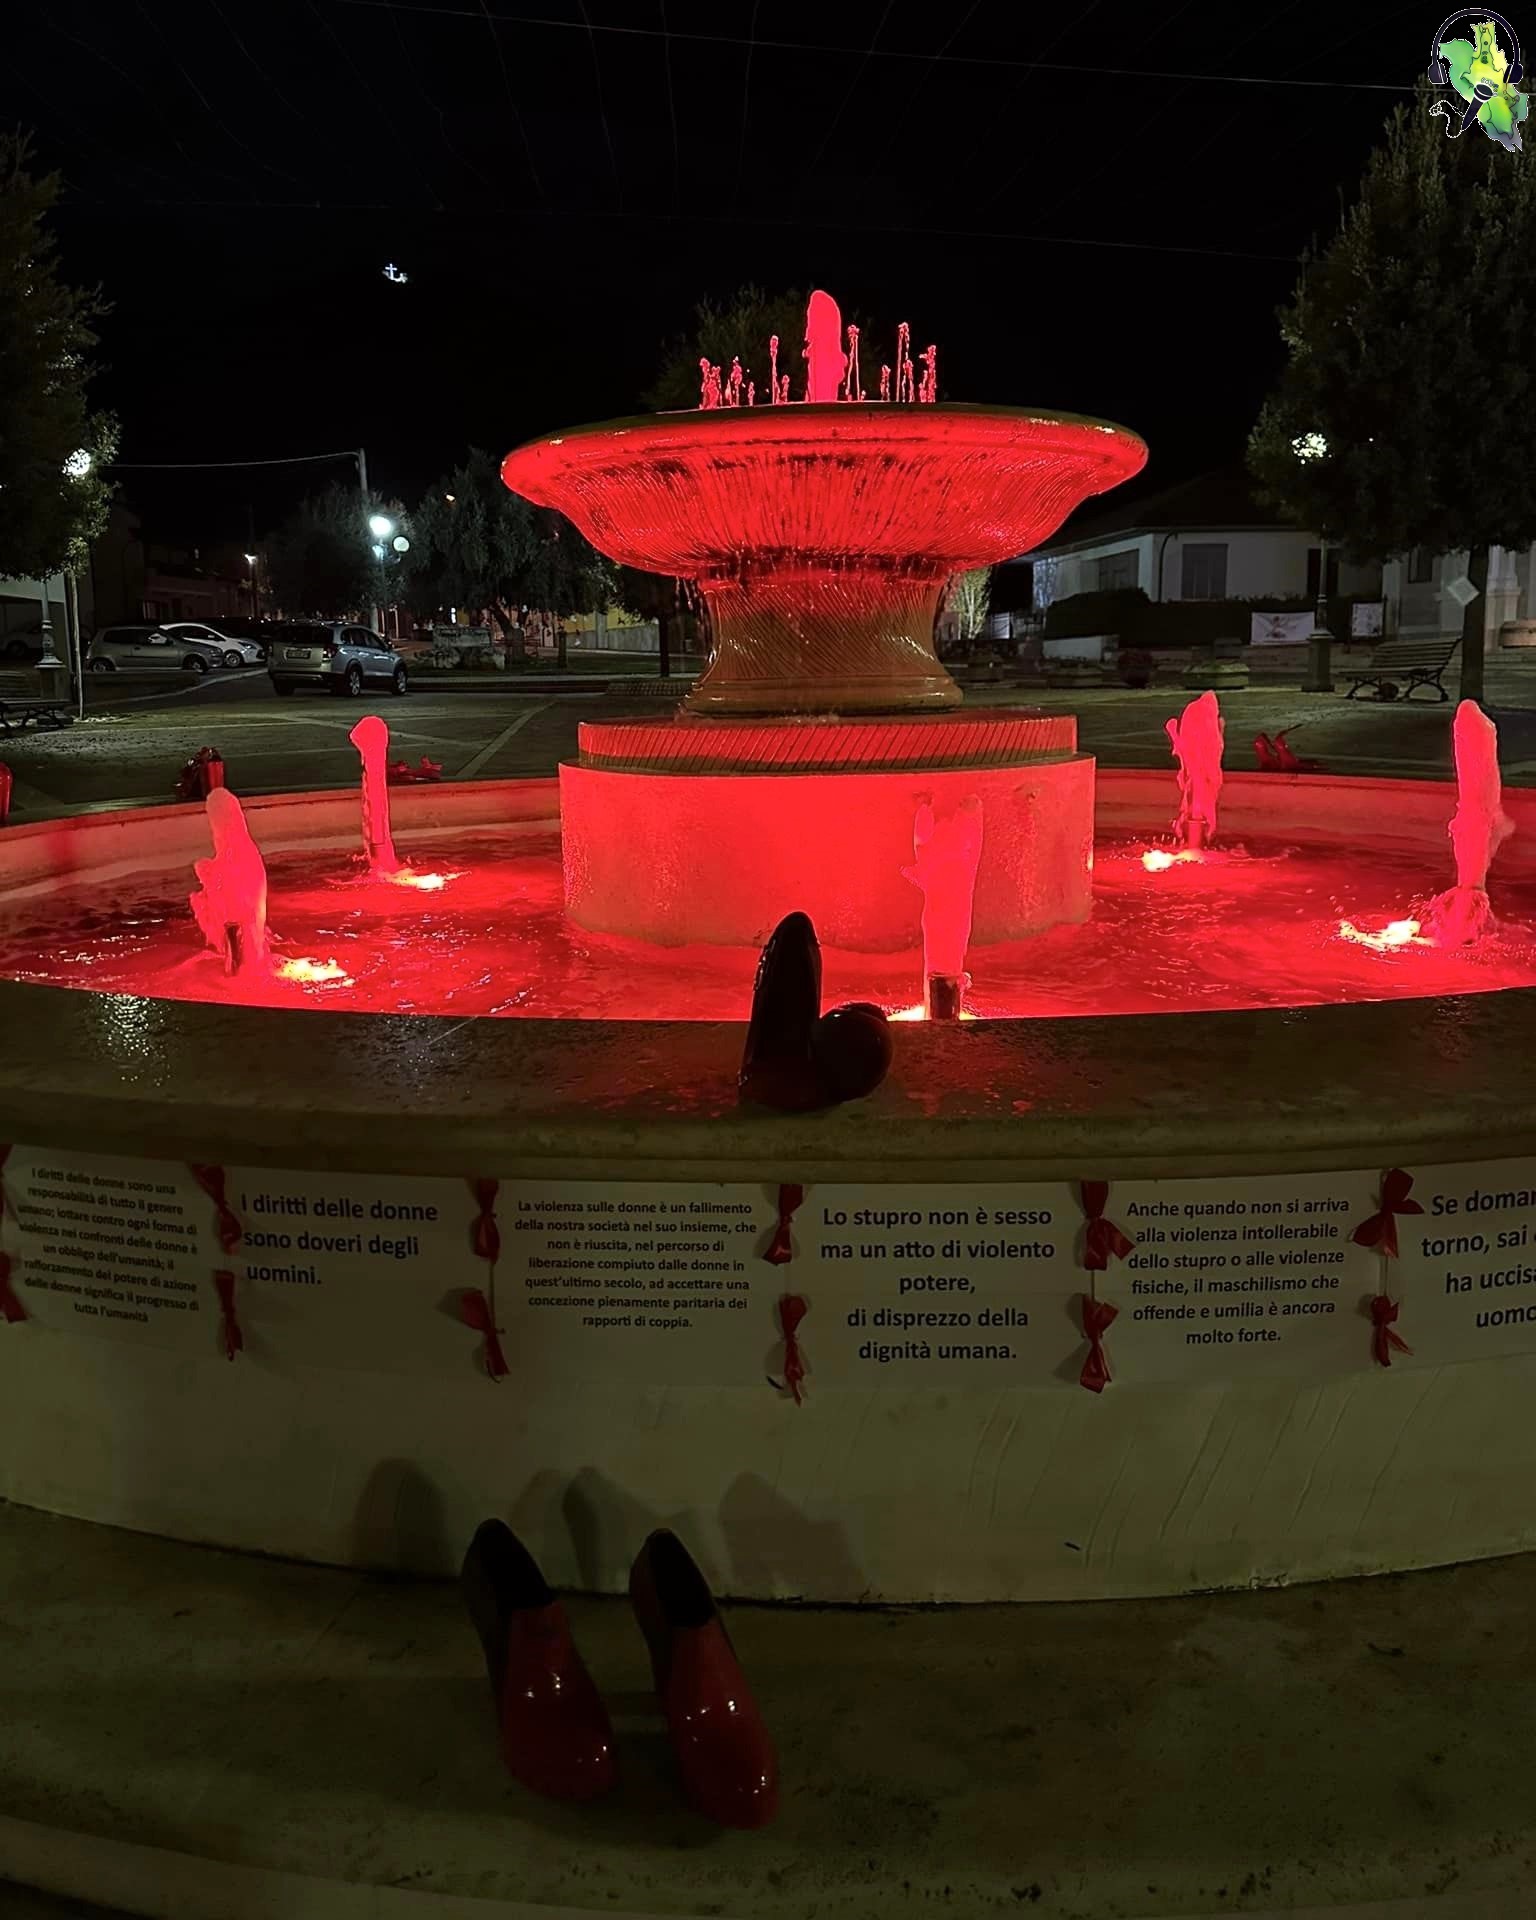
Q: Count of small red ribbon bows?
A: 12